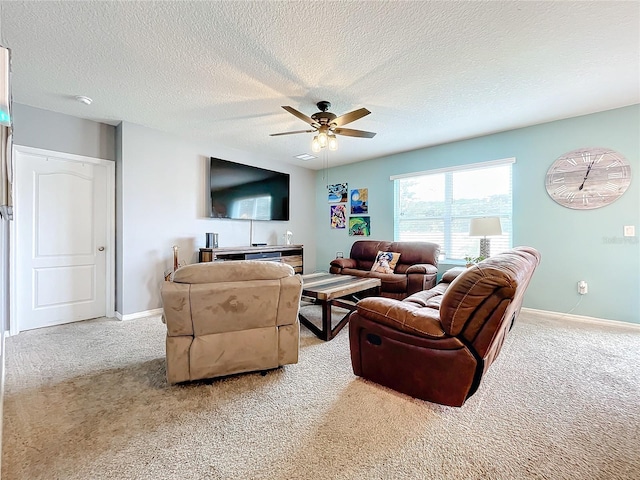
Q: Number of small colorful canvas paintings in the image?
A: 4